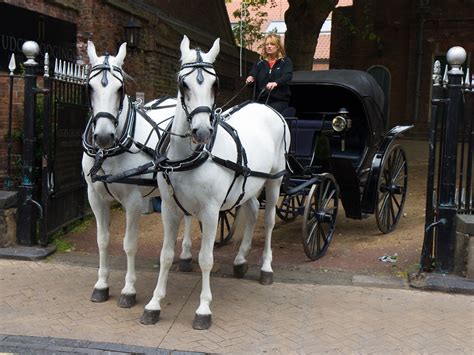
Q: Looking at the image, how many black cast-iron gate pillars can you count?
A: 2